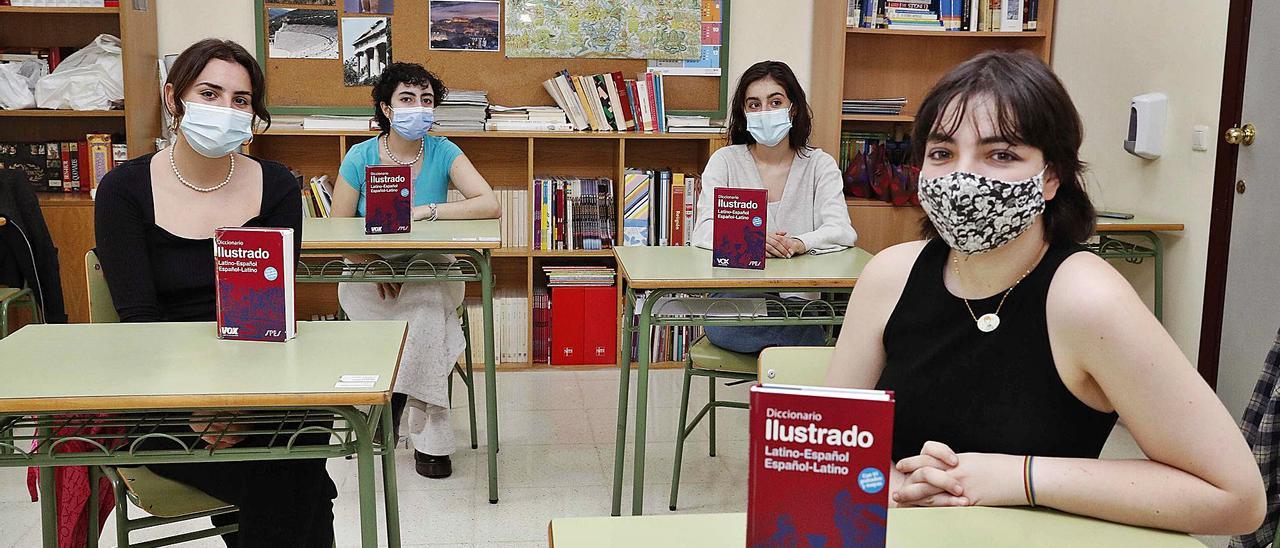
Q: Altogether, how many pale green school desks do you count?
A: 5